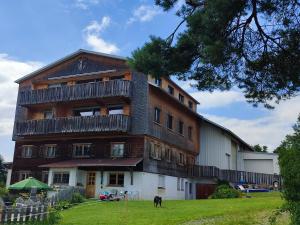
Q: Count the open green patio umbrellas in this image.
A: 1